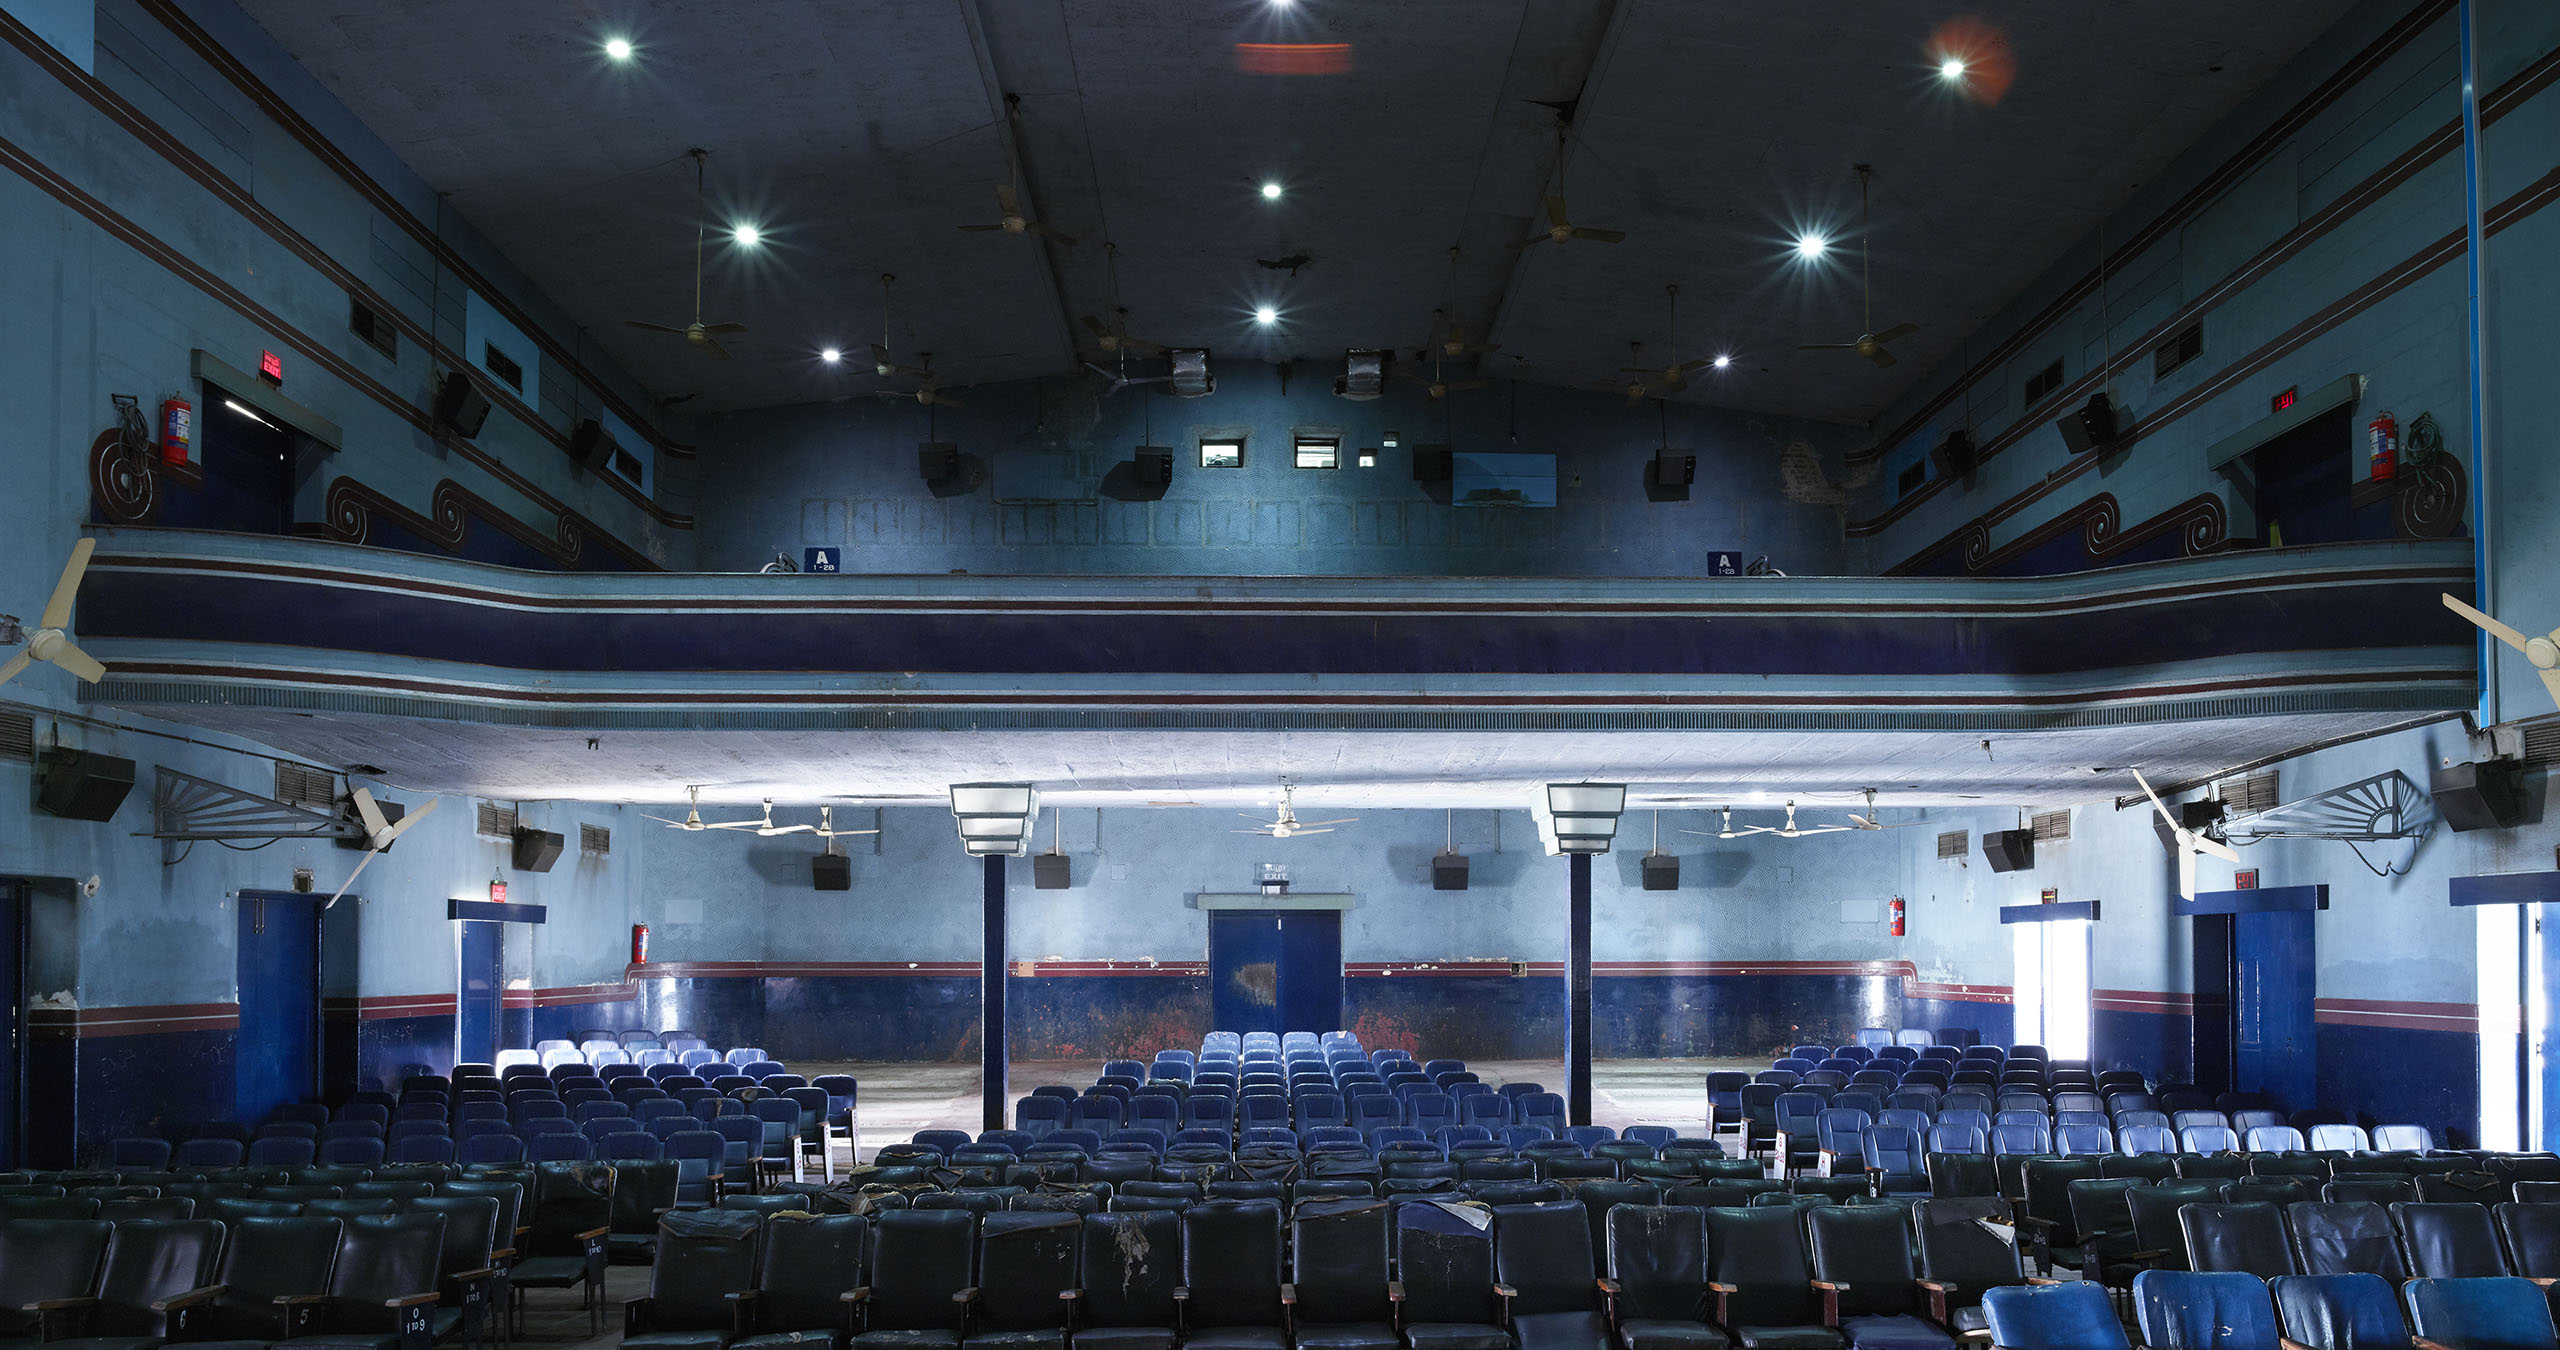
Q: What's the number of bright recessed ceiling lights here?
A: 9